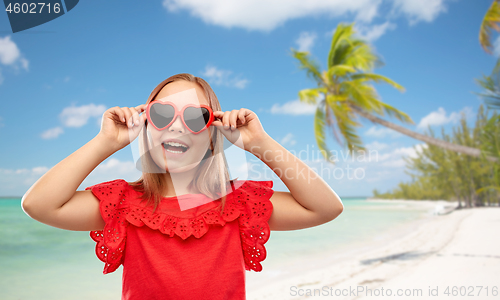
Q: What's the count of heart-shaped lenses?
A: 2